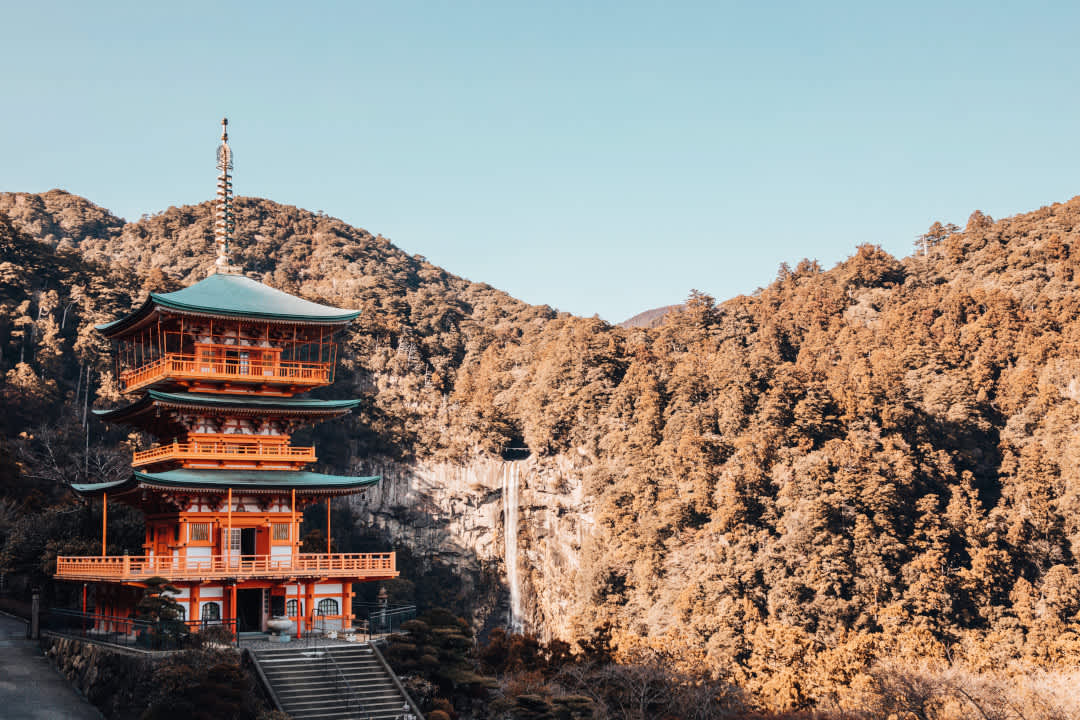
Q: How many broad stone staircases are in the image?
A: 1